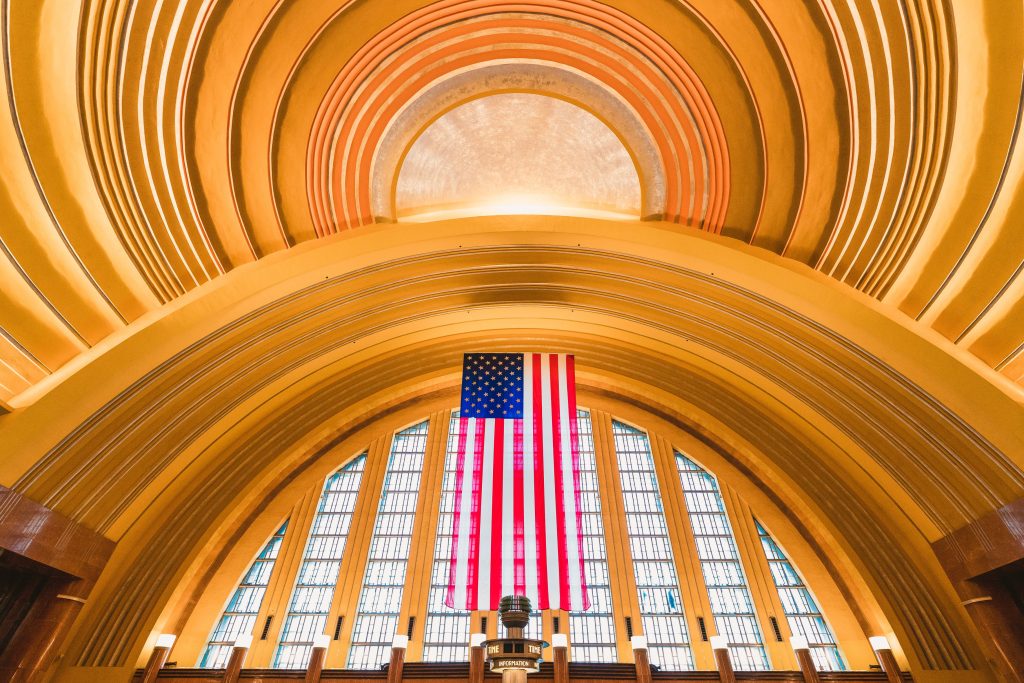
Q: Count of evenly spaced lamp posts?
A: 10